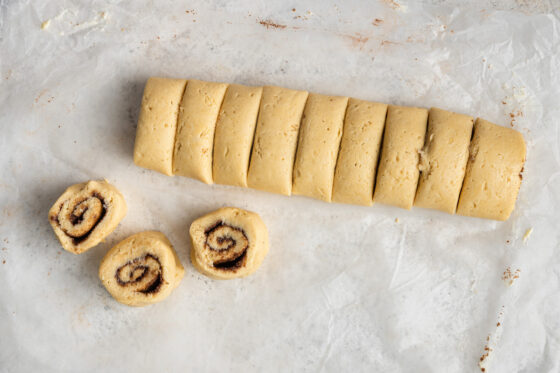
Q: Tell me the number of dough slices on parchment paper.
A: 12